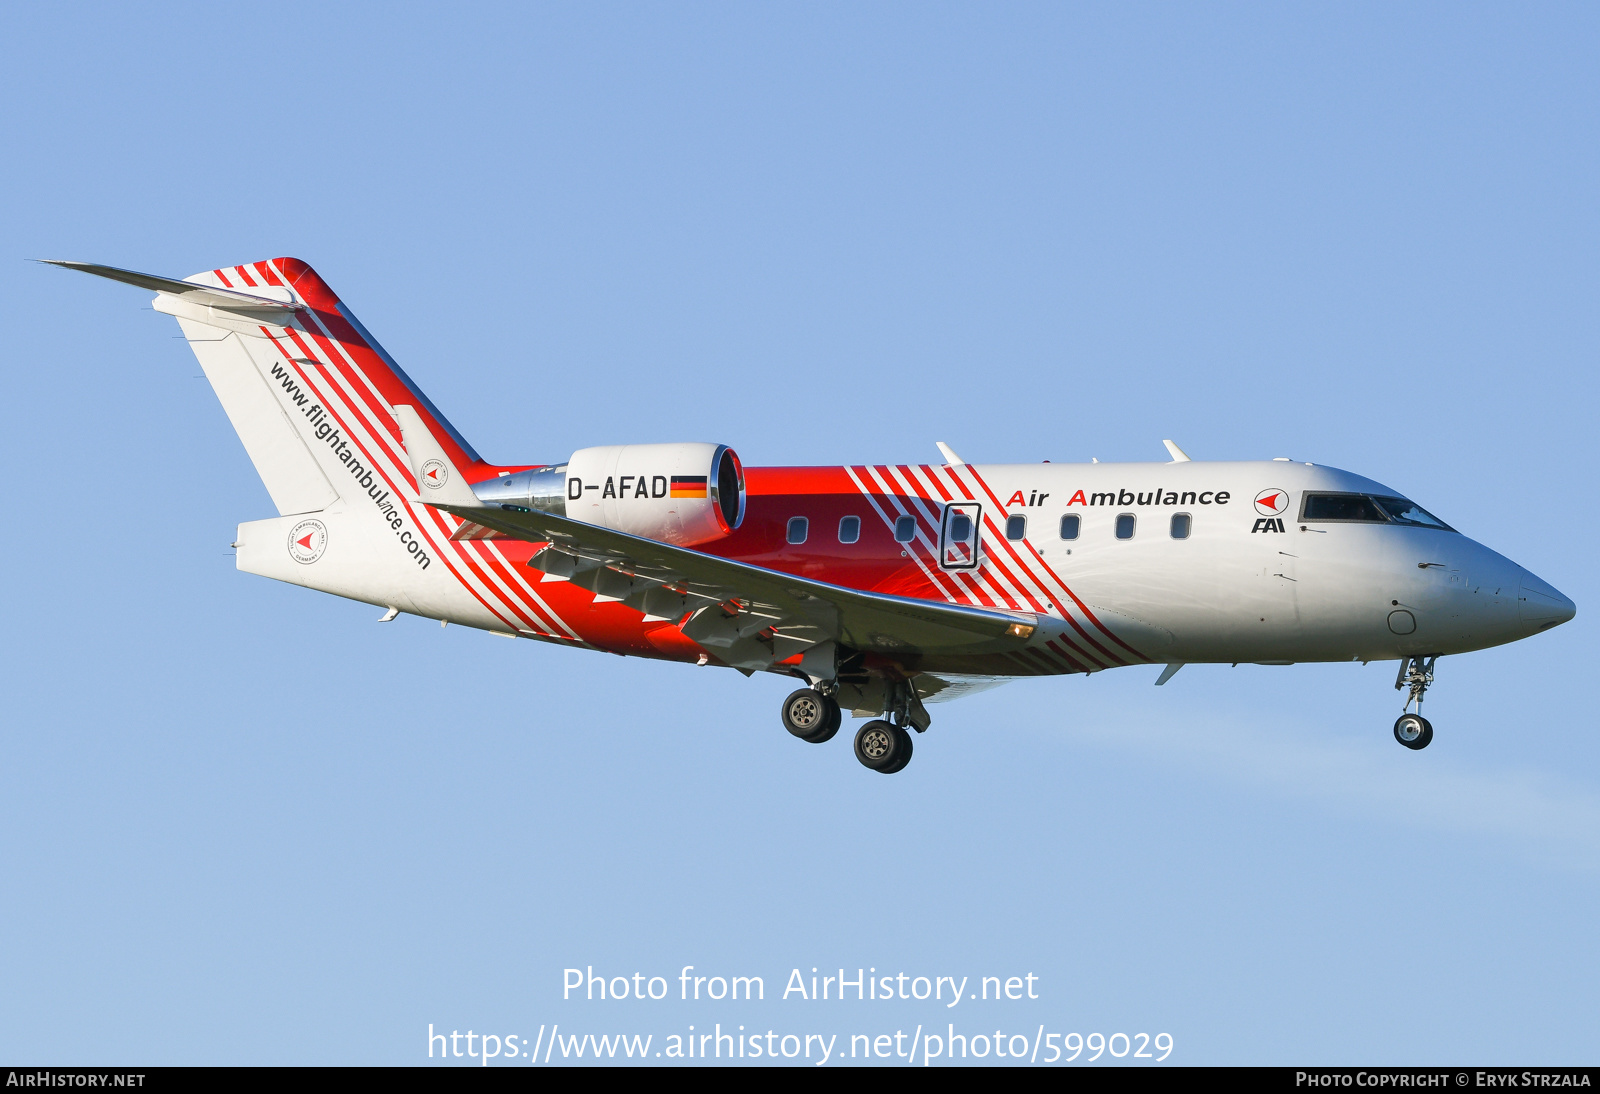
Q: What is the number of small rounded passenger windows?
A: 8